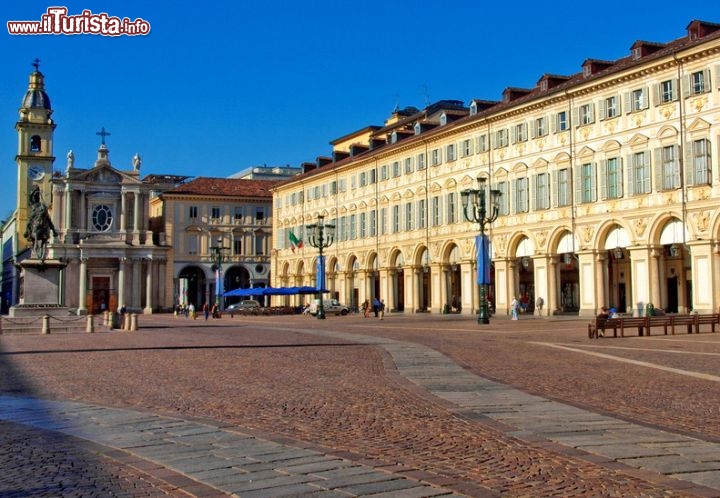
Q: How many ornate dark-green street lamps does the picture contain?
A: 3